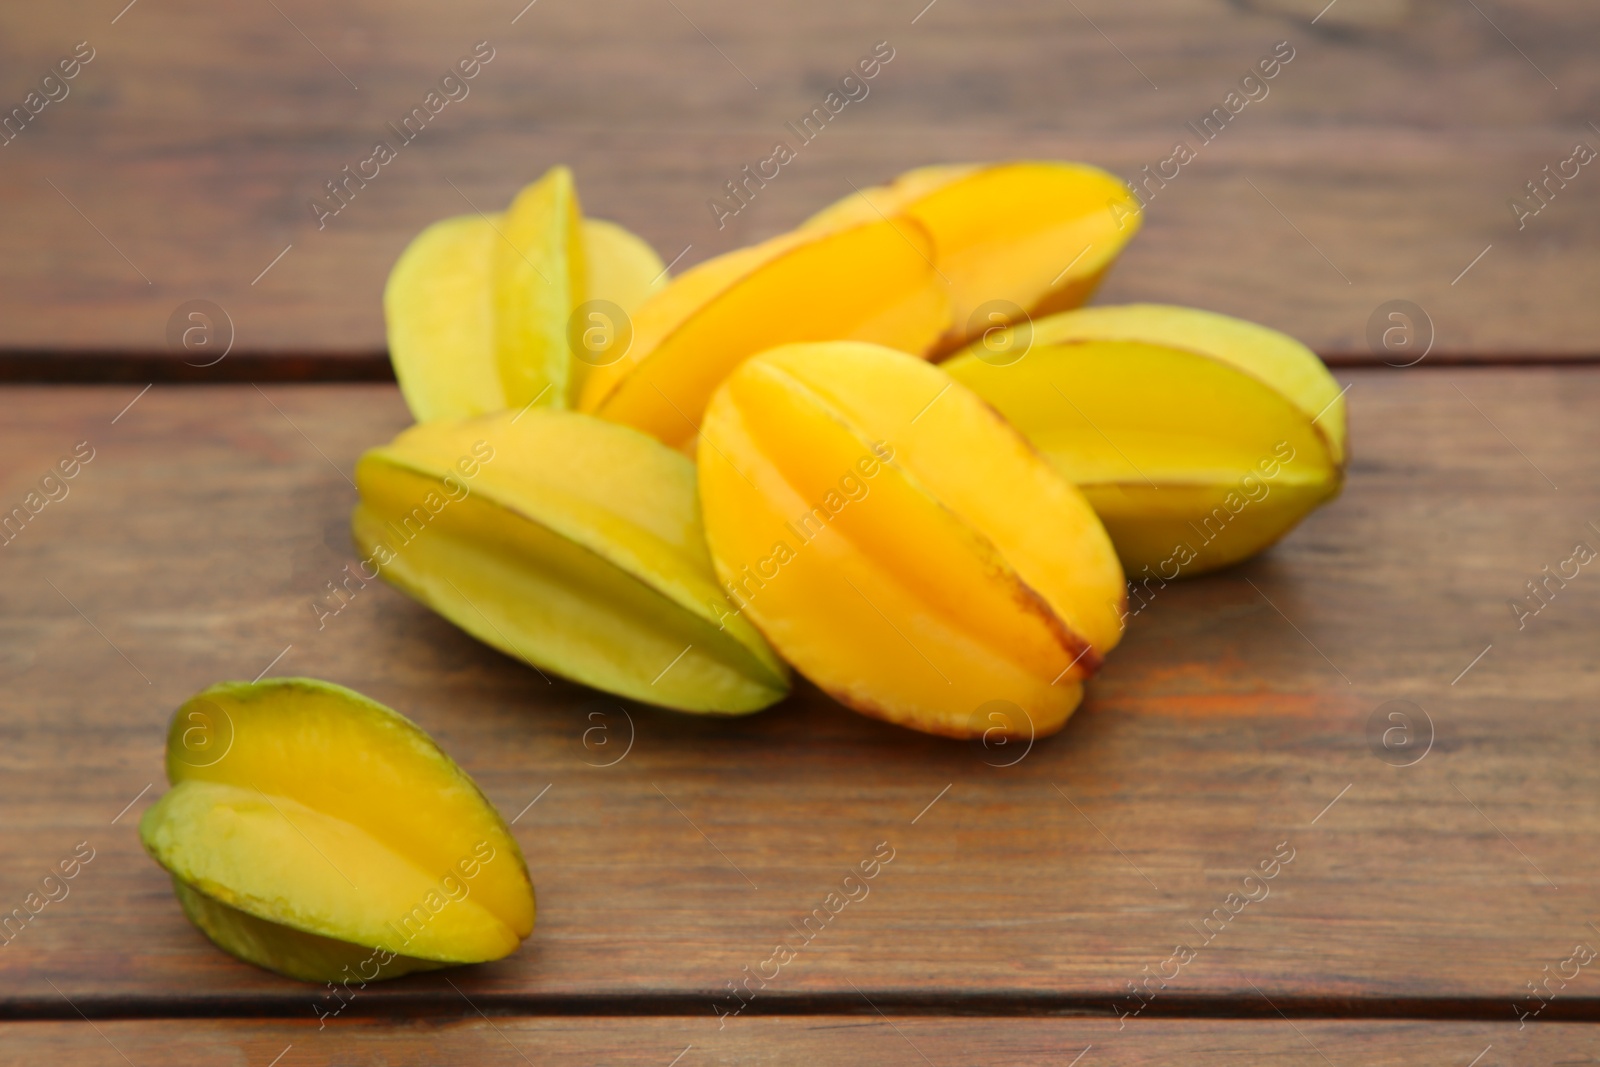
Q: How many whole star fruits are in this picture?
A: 7